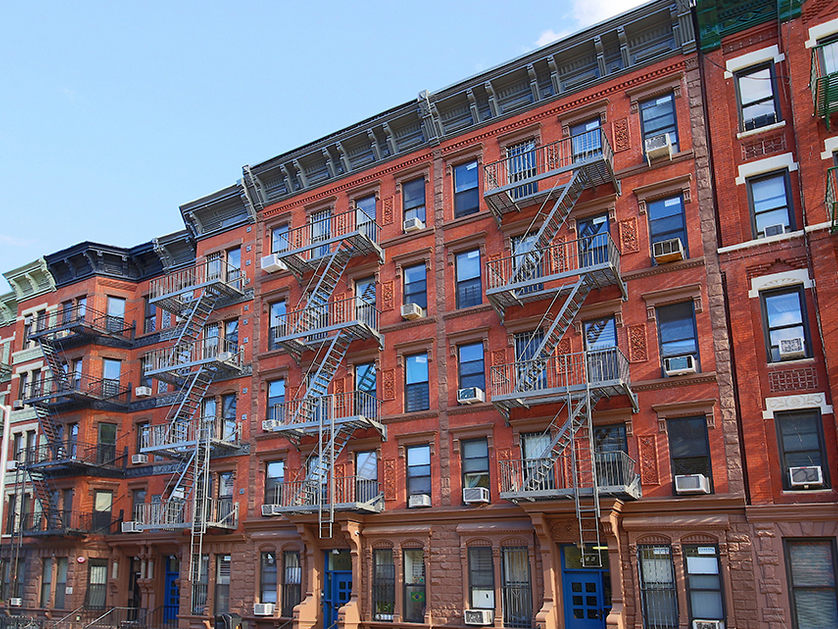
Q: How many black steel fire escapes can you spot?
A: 1